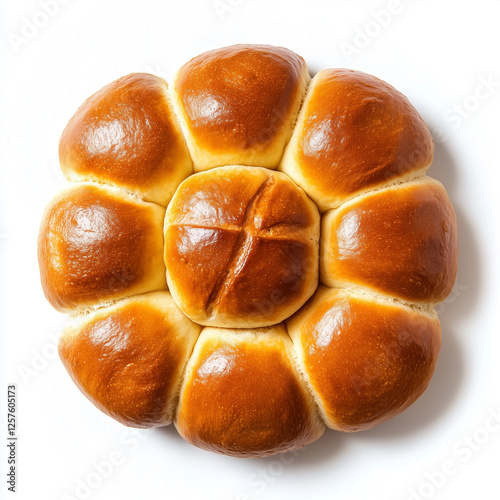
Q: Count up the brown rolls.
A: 9